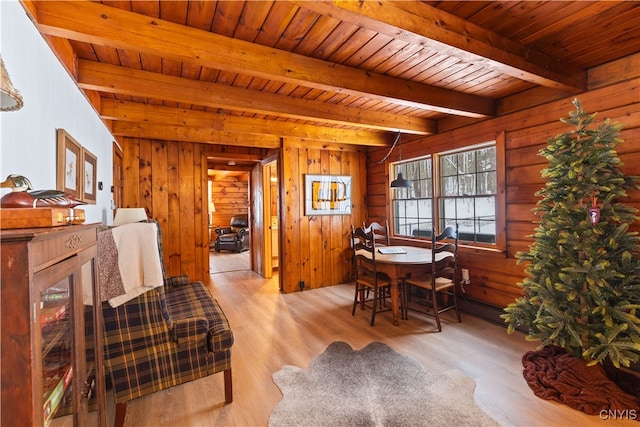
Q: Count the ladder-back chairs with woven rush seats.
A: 3